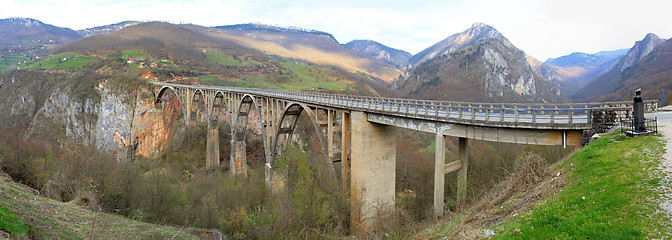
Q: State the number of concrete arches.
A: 5